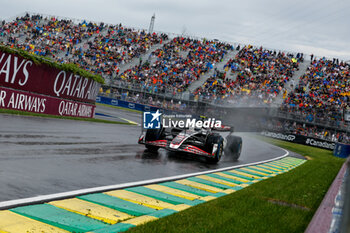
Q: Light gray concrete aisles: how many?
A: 4